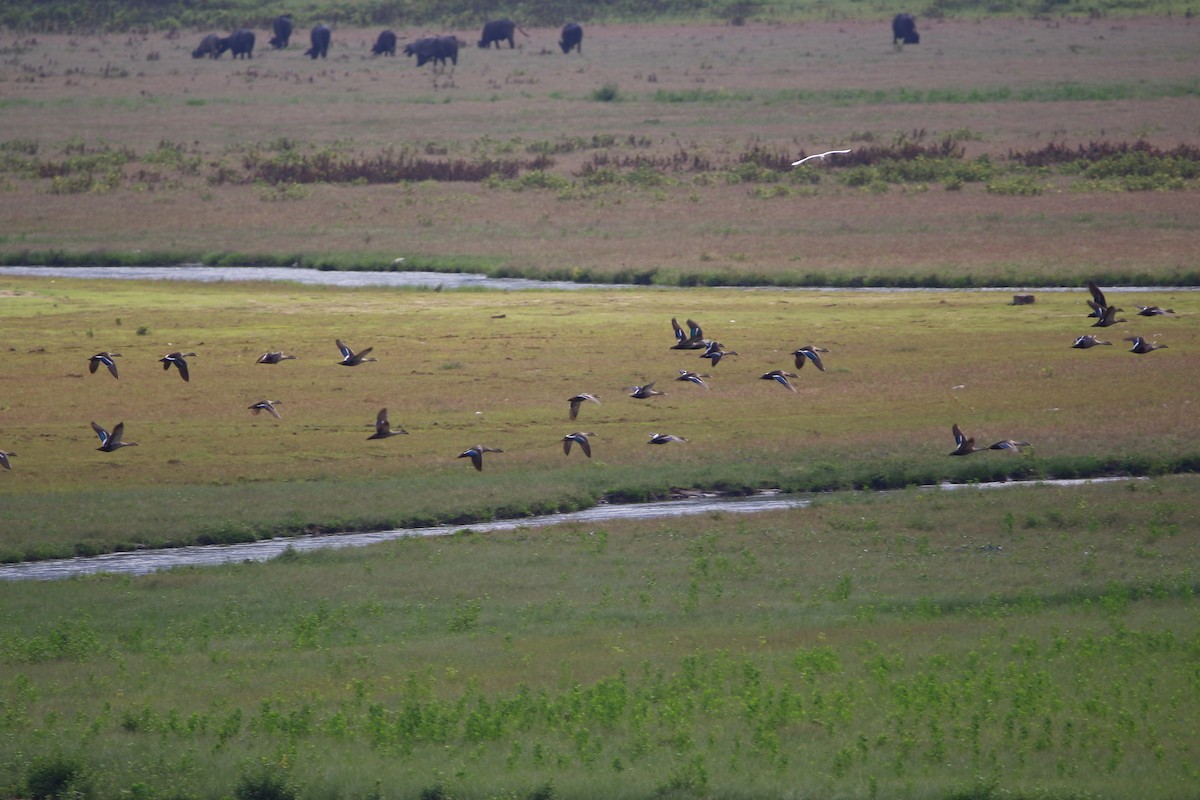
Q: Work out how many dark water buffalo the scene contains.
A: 10